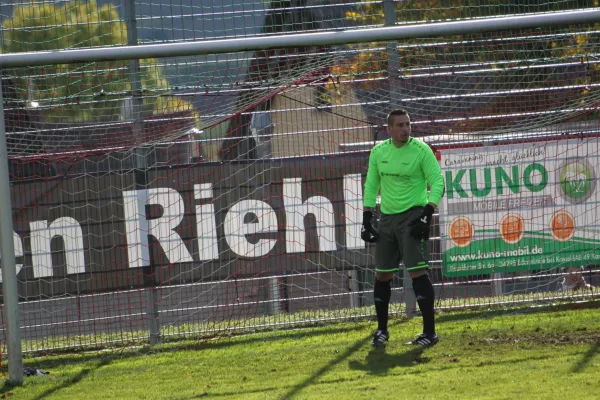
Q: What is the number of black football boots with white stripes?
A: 2